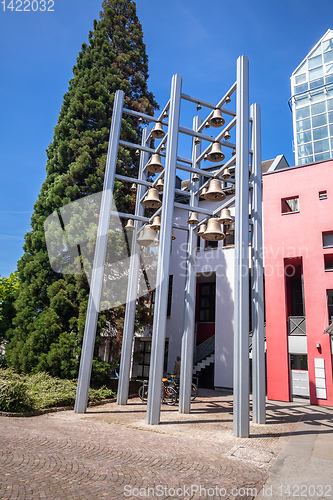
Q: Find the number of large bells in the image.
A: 8